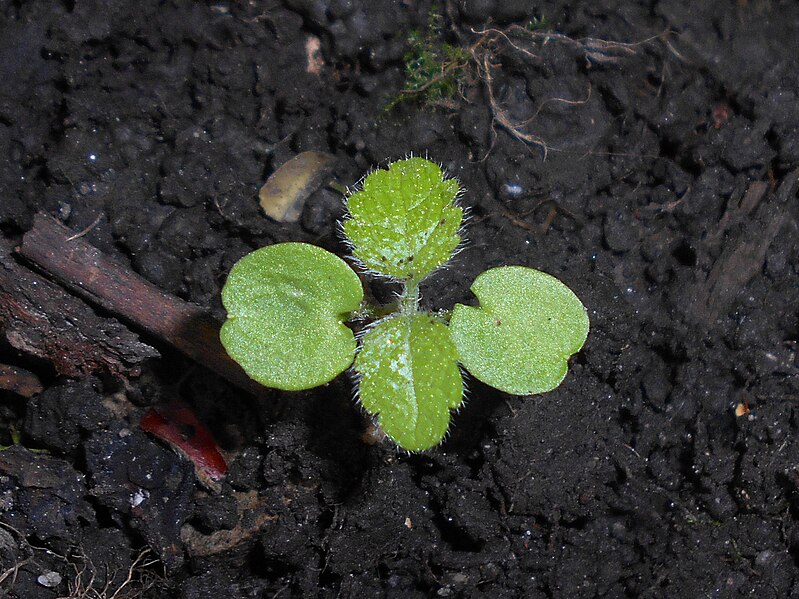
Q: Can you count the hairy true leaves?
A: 2